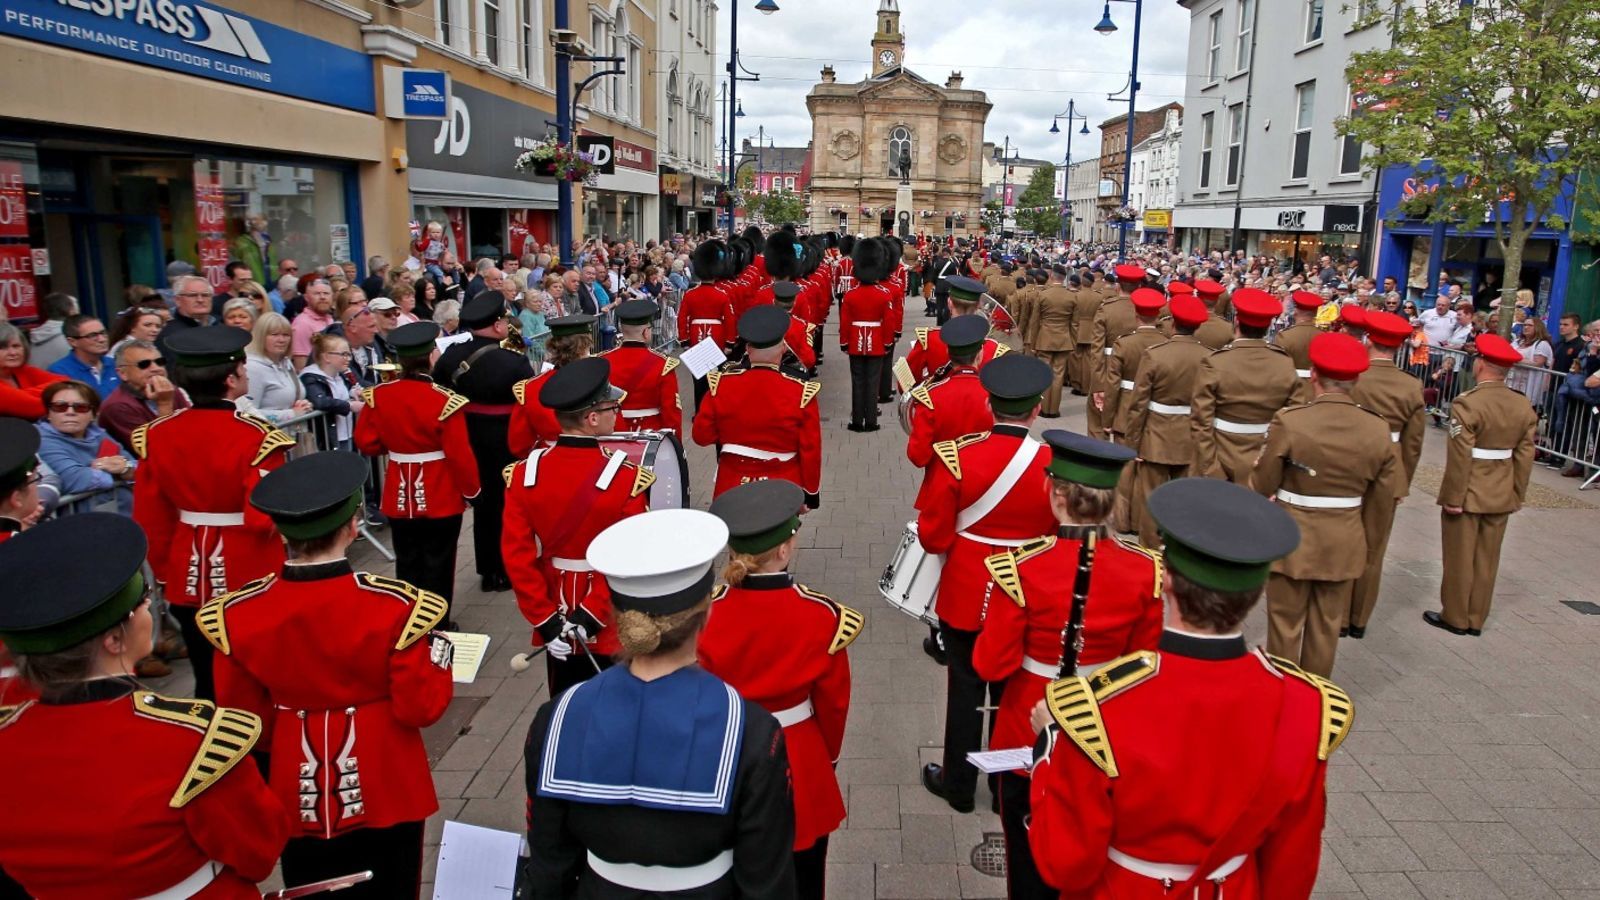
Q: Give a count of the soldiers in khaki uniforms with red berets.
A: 11